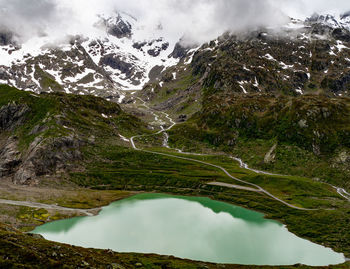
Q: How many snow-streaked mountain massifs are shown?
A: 2